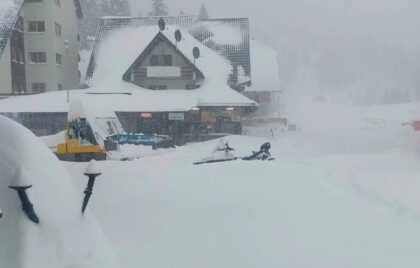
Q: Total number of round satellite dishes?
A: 3